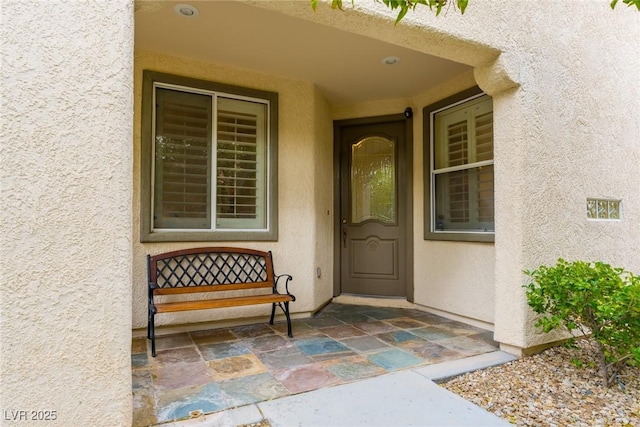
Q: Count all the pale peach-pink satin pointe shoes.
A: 0